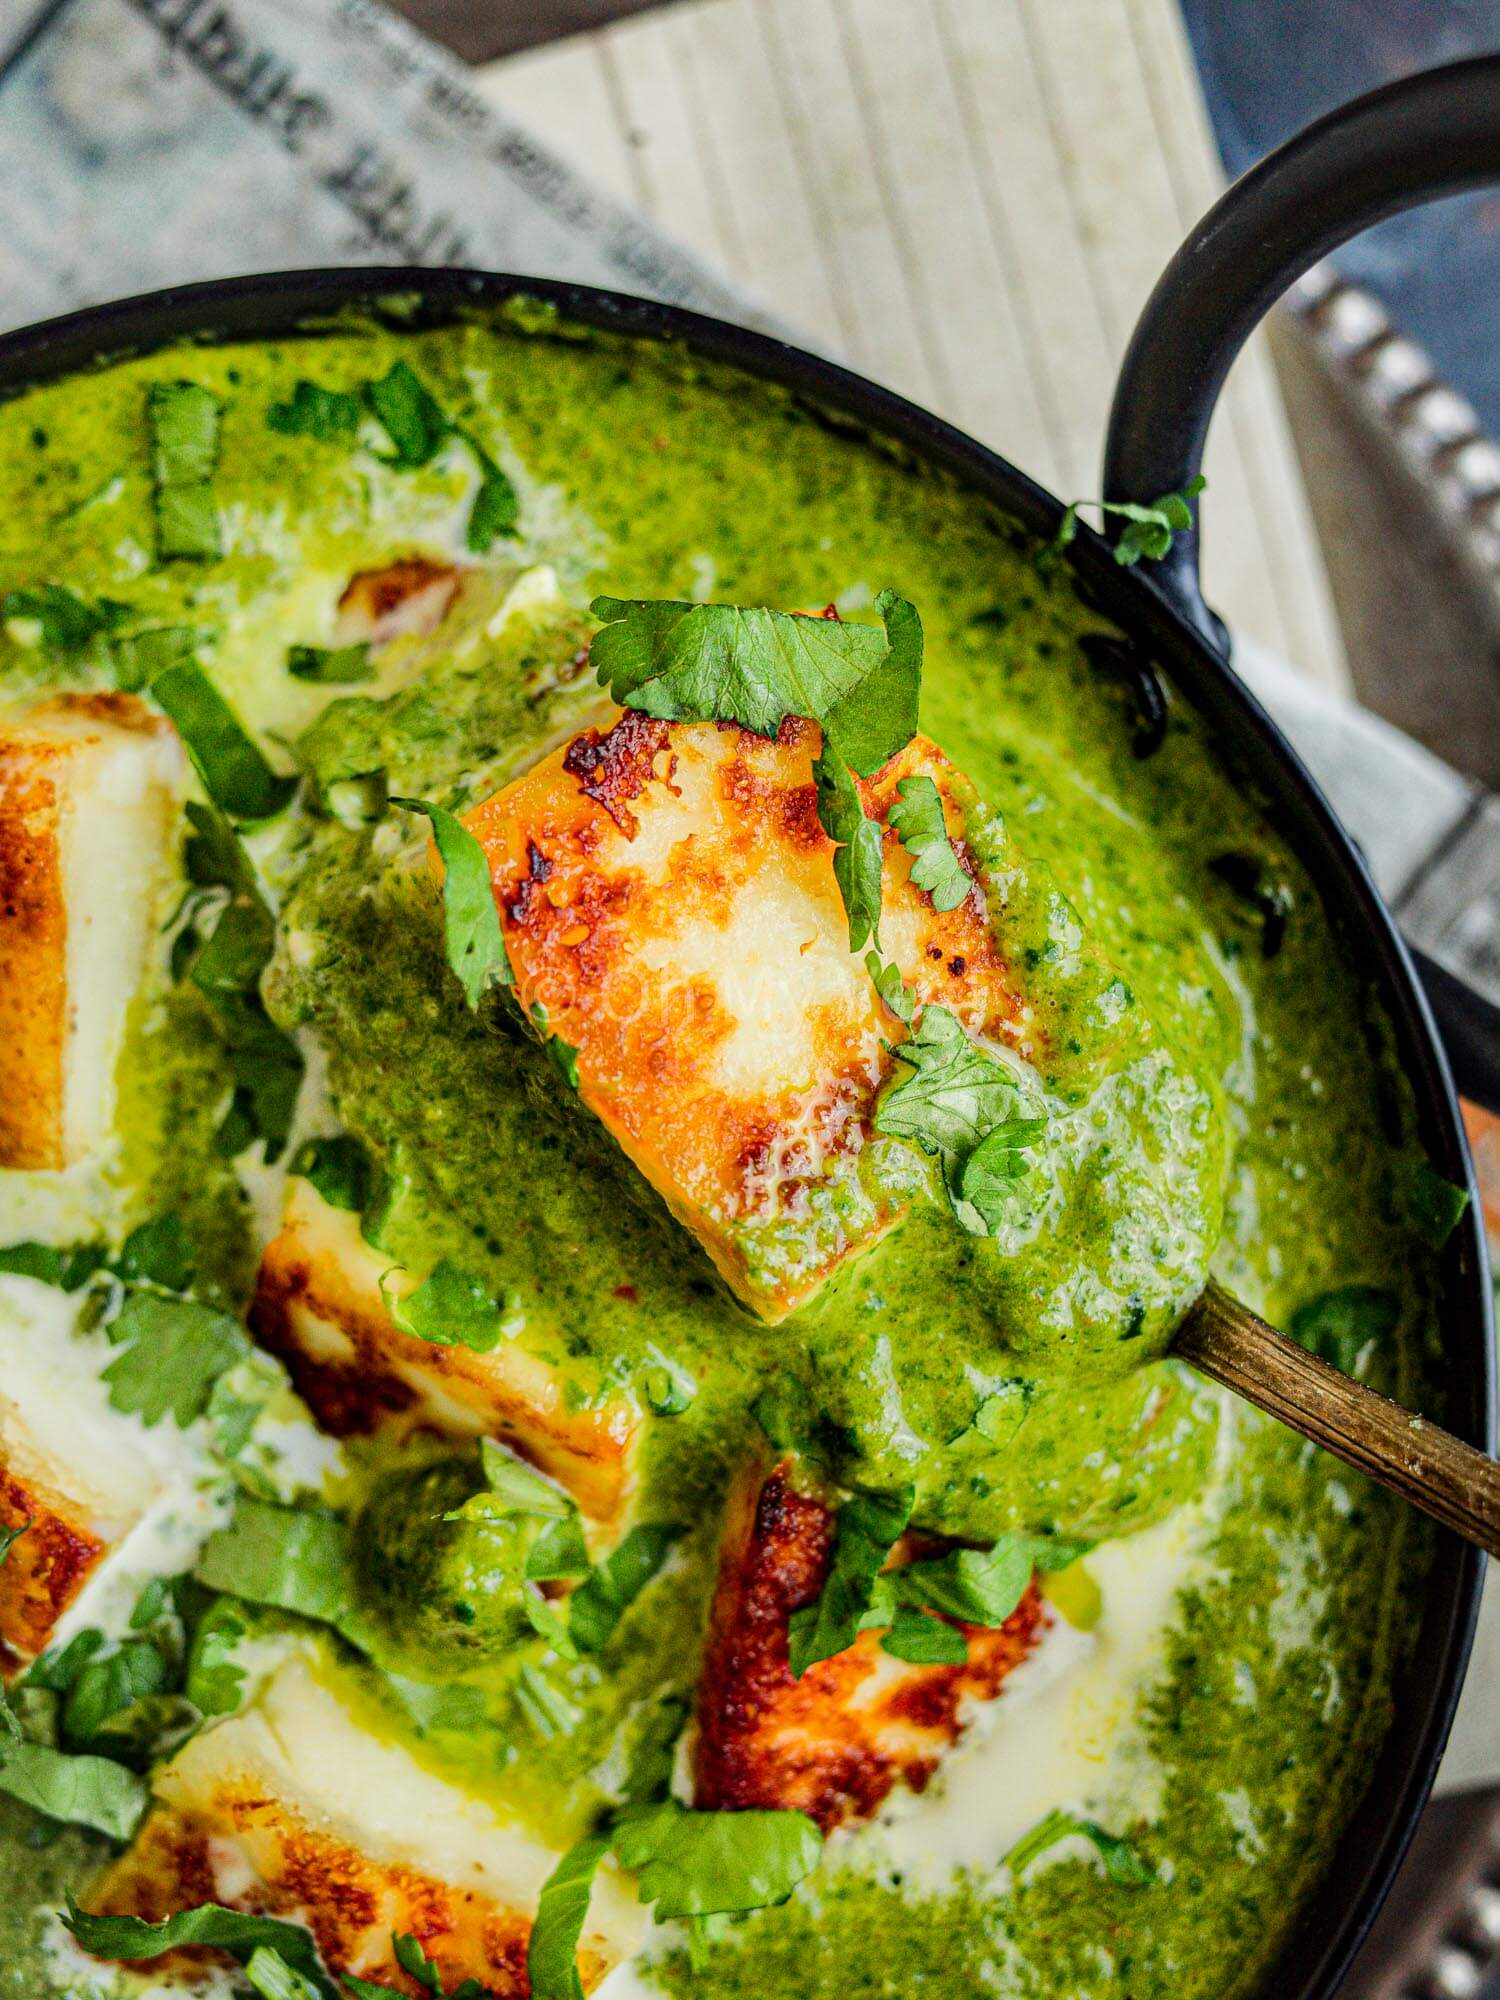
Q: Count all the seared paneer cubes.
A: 7